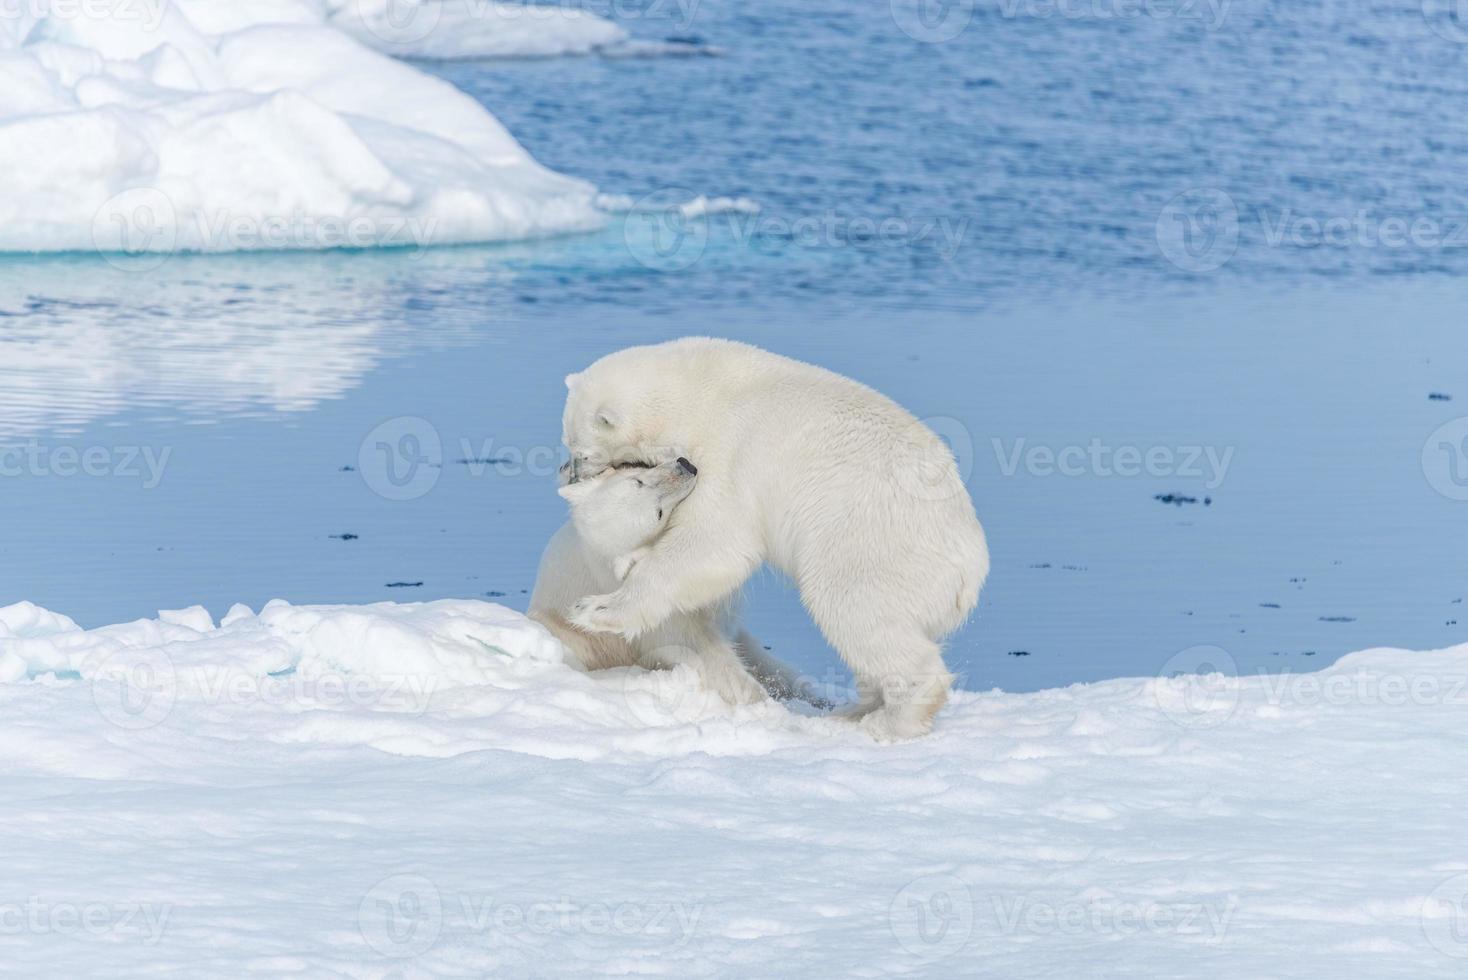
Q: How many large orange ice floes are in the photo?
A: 0